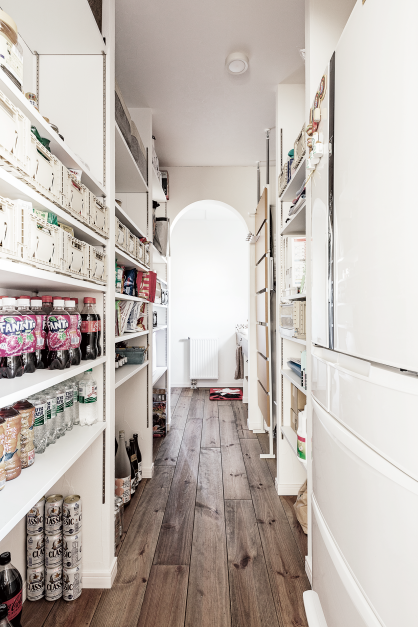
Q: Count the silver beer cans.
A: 9